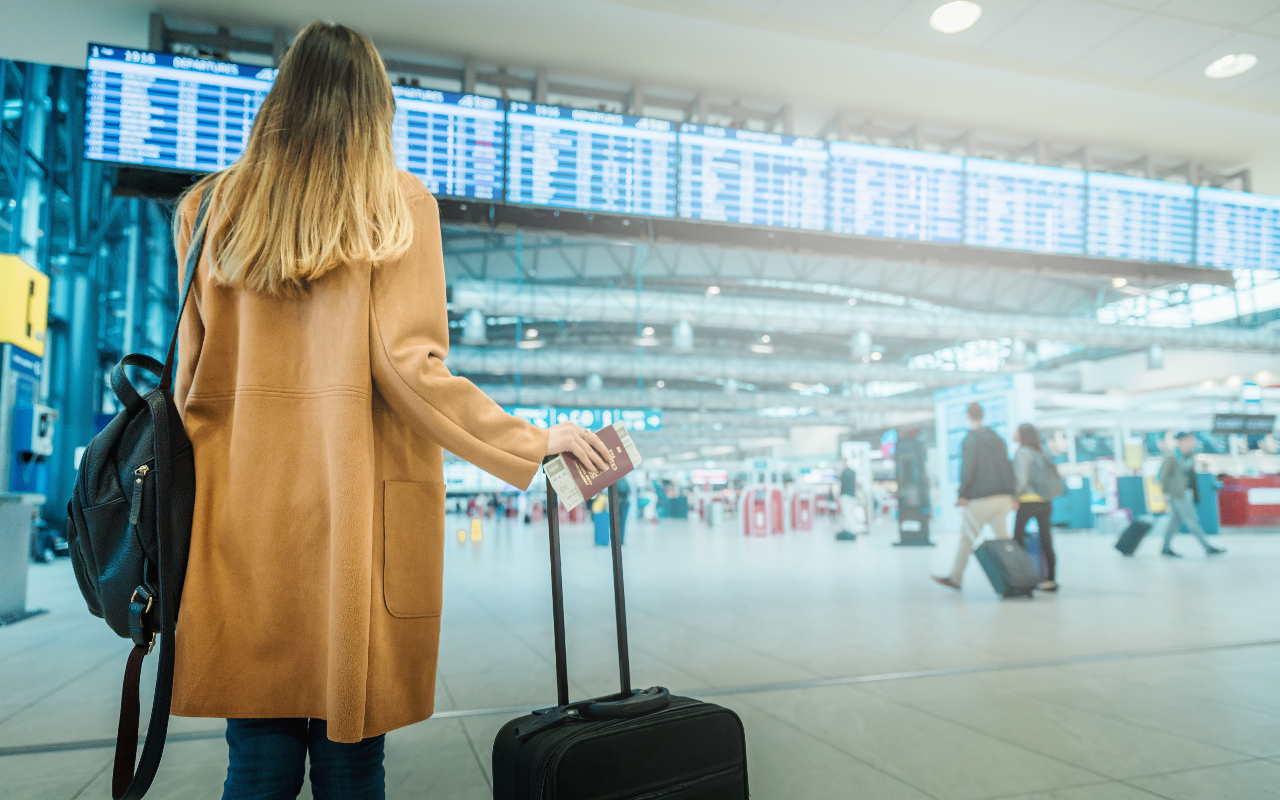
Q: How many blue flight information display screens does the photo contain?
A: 8